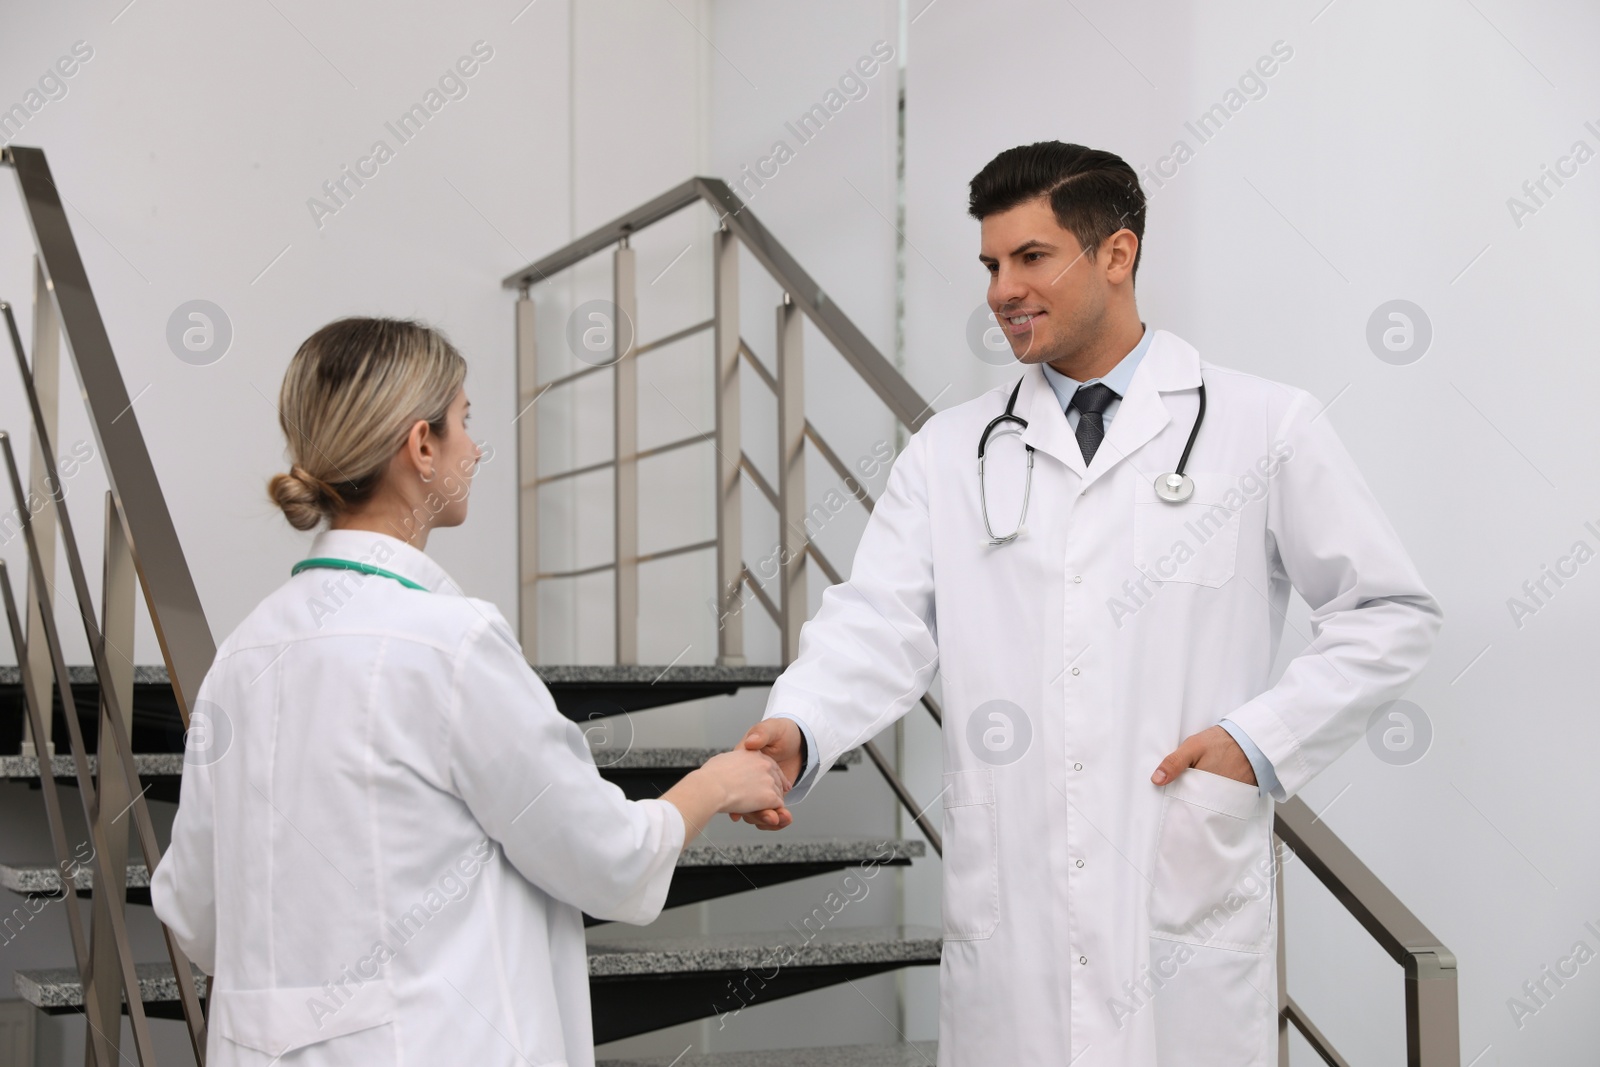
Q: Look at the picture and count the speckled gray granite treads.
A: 5